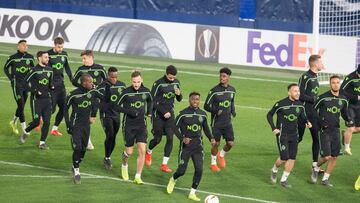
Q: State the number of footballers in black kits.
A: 14